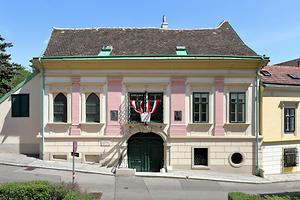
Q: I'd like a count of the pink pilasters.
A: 4